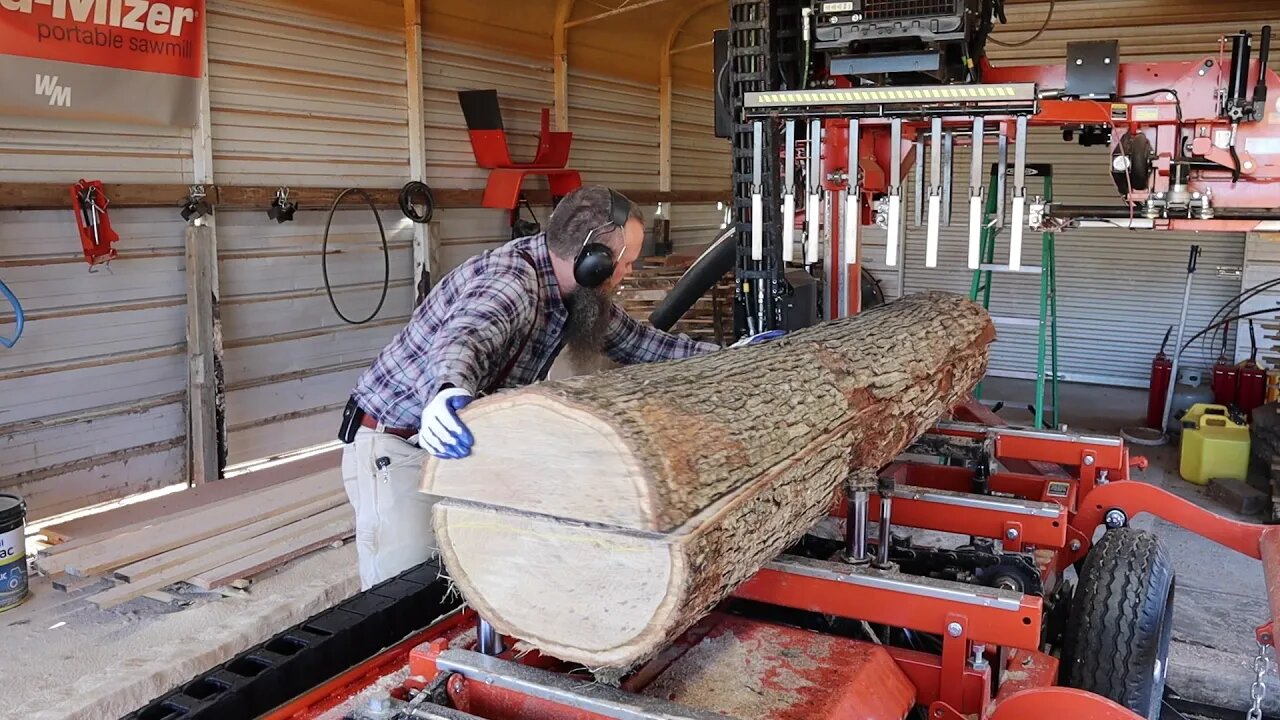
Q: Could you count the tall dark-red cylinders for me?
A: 3